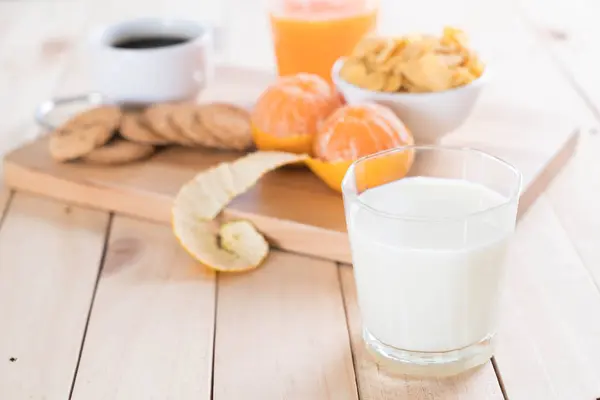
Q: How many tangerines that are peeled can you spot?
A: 2